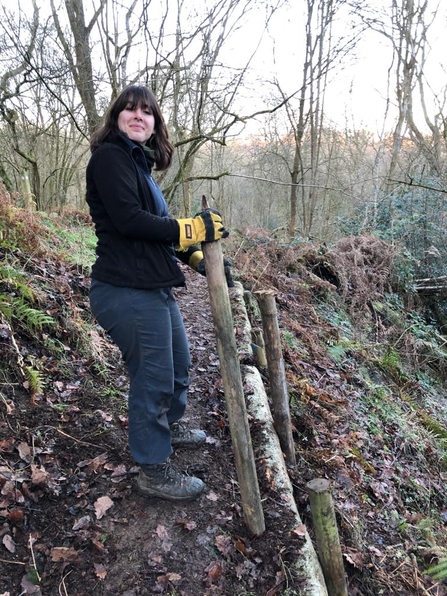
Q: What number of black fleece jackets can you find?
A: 1